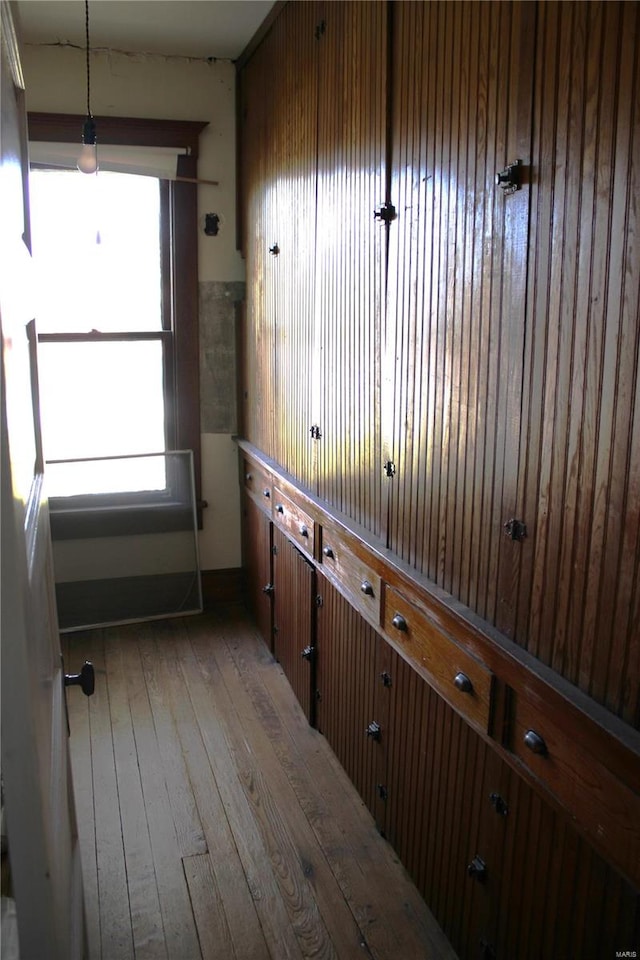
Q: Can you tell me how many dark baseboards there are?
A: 1